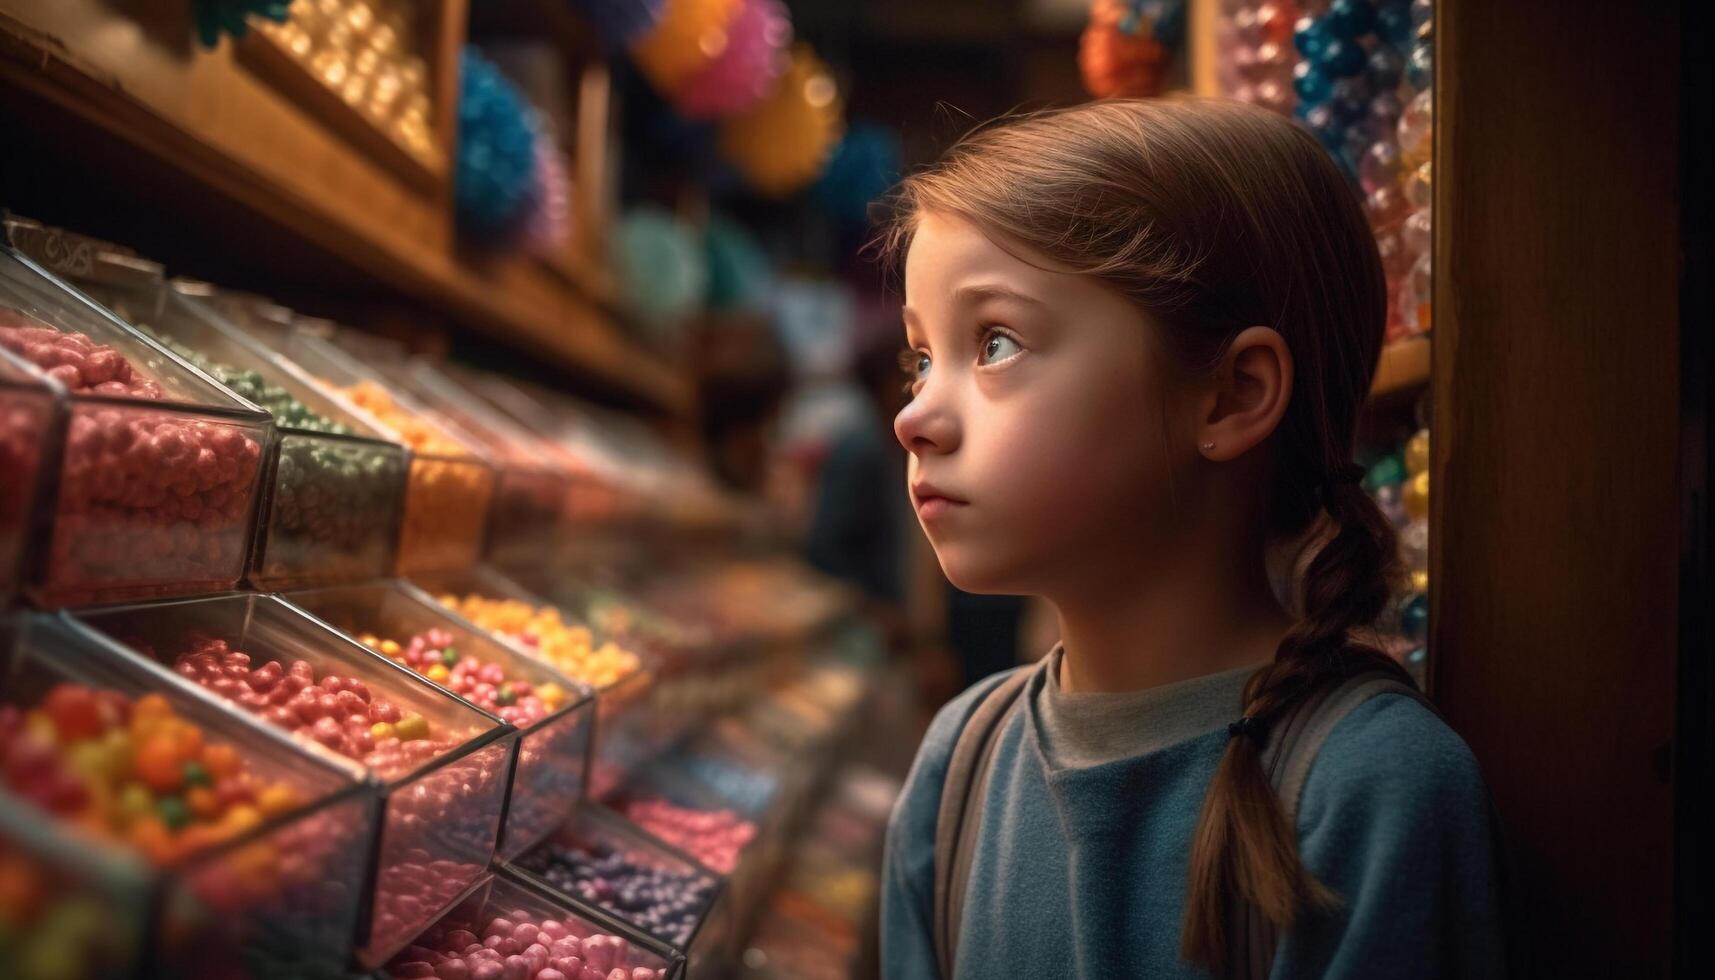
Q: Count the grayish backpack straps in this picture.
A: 2